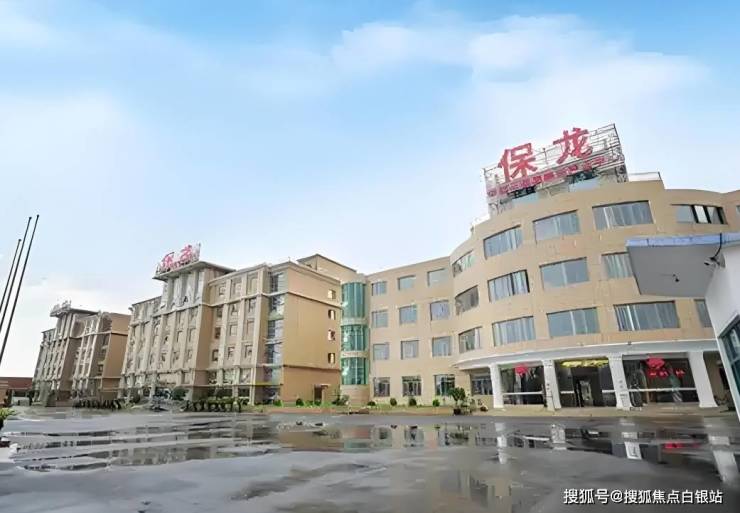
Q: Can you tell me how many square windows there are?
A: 12